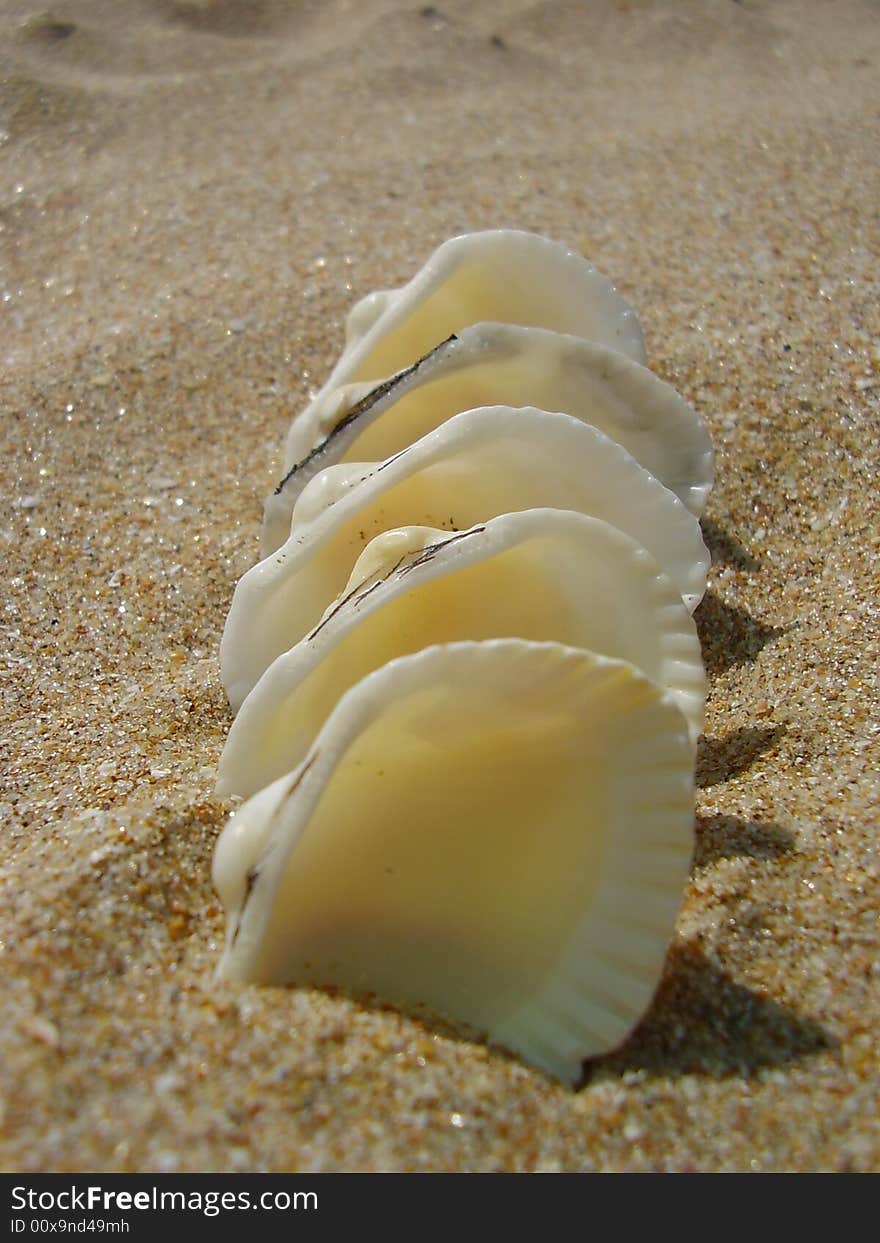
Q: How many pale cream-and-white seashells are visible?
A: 5